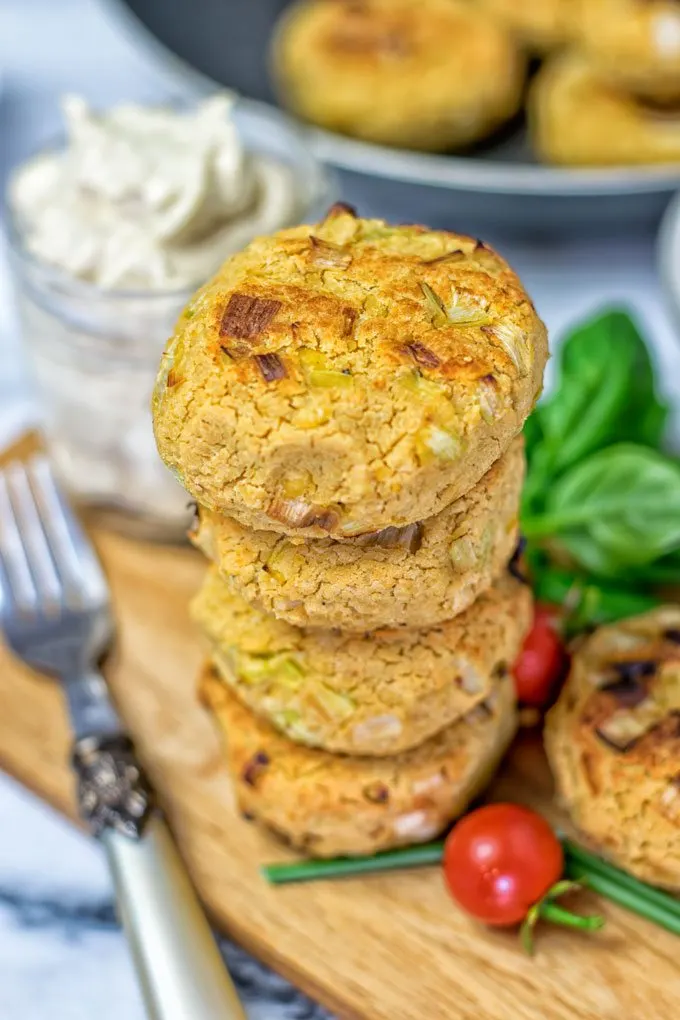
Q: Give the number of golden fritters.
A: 9